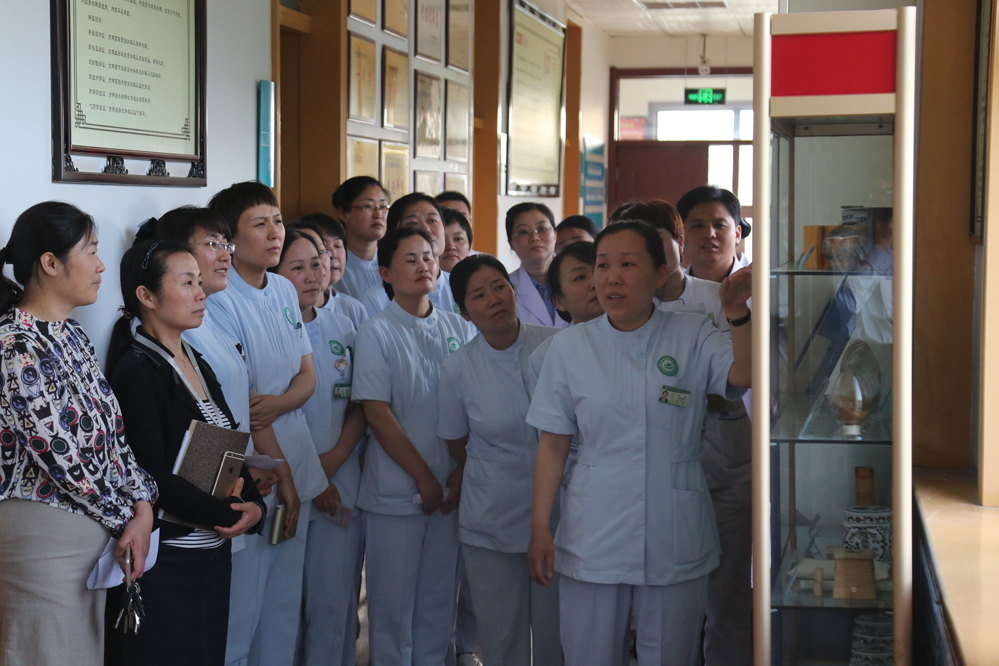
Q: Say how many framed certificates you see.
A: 12